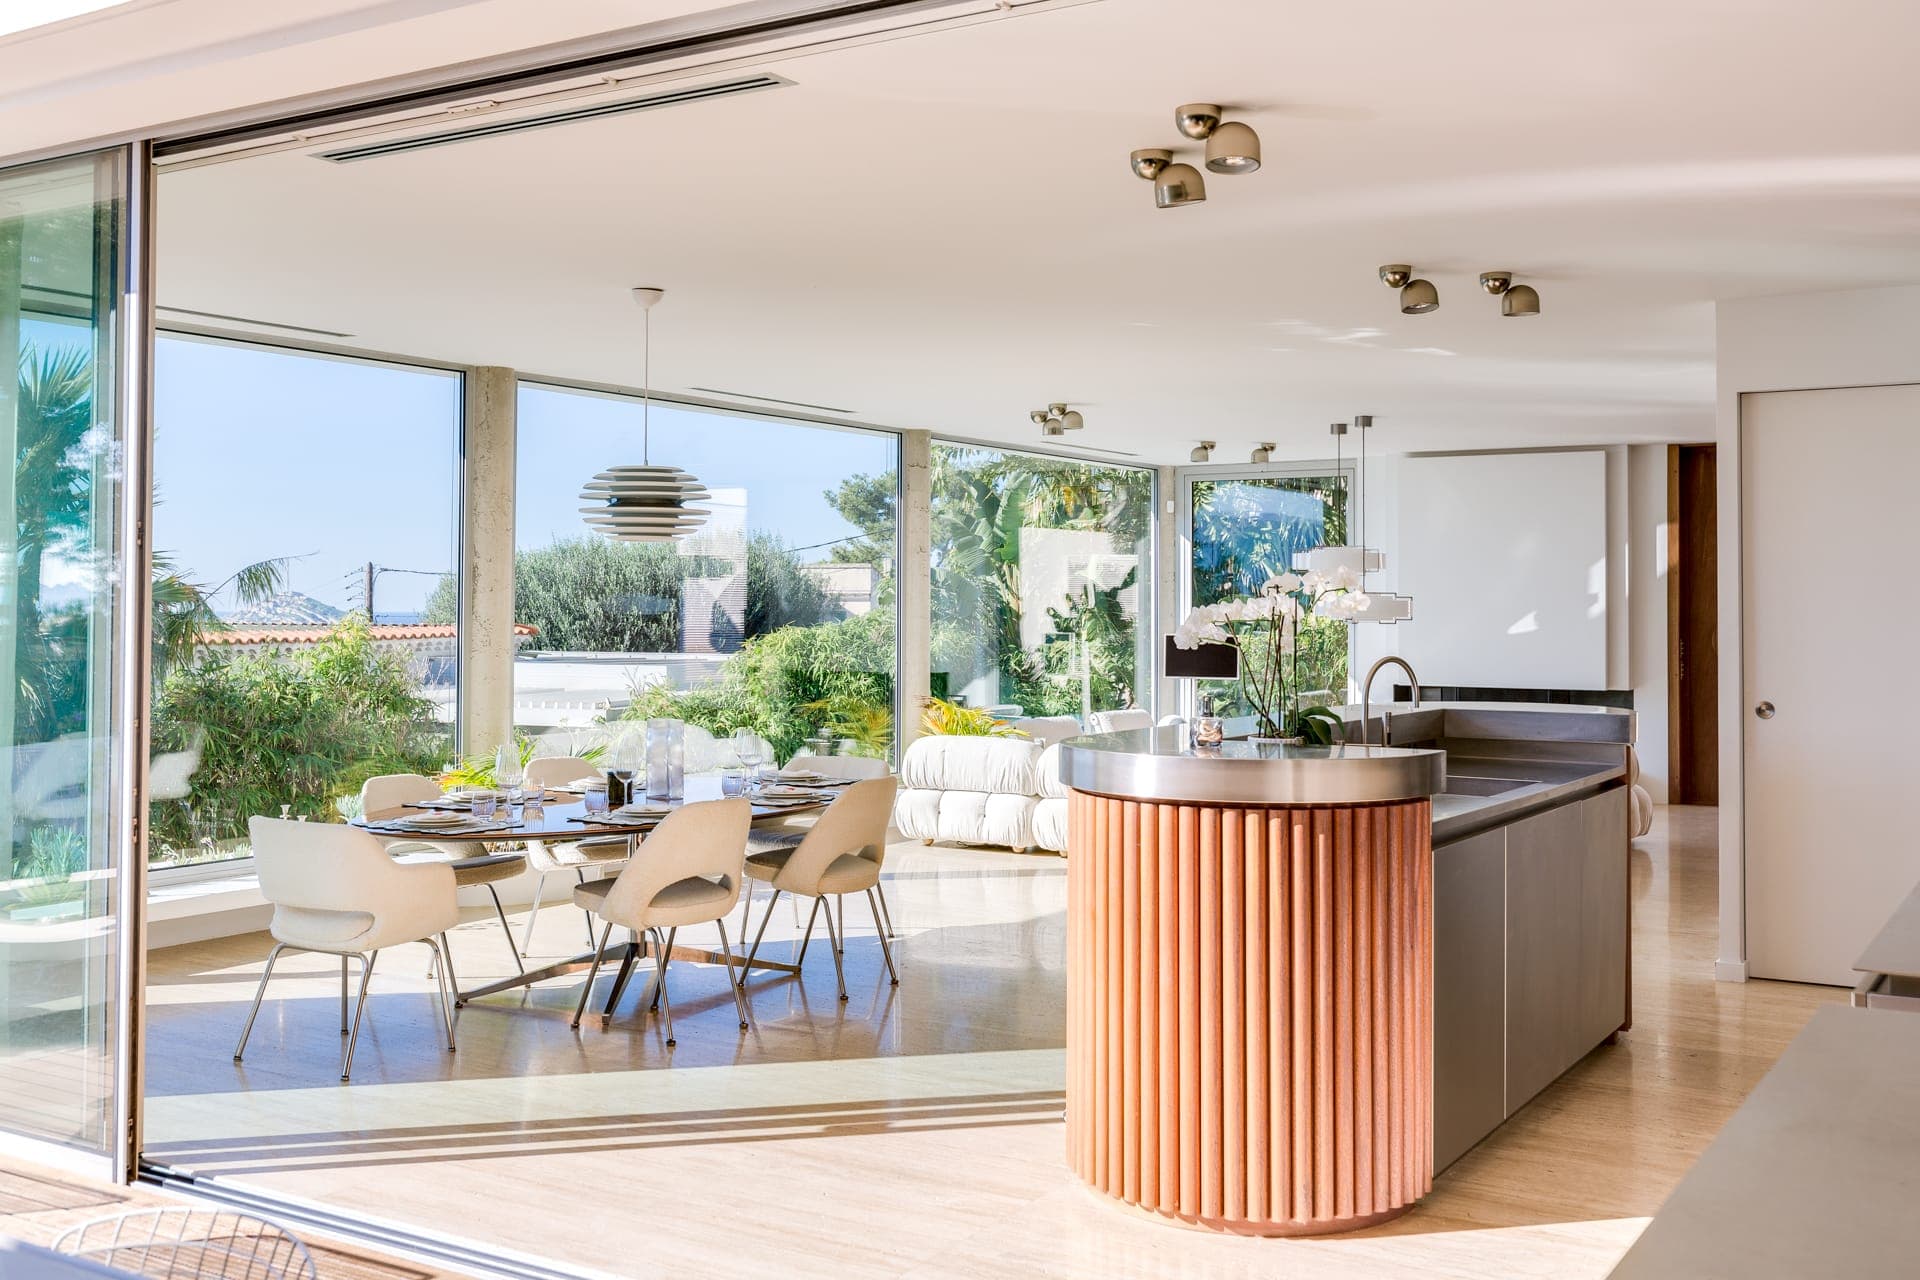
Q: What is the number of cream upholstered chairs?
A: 6